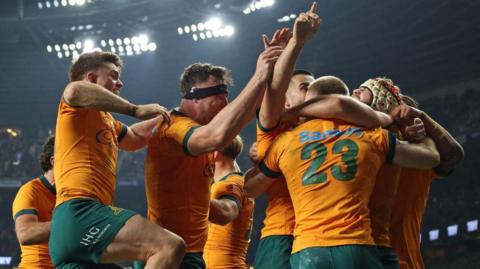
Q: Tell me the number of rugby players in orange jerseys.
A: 8